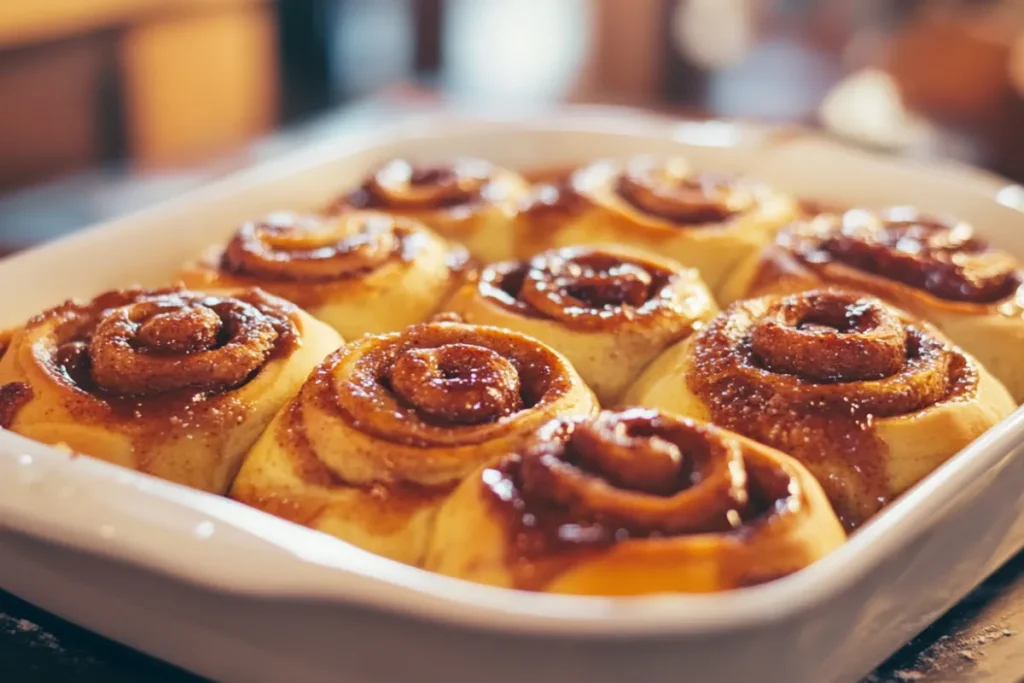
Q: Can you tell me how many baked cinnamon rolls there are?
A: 9